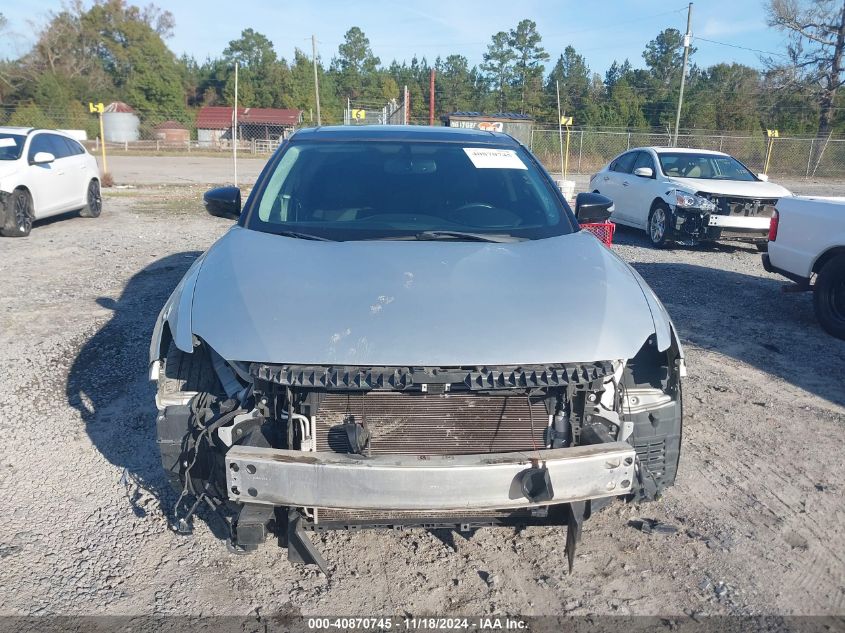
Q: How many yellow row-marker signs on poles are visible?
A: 4